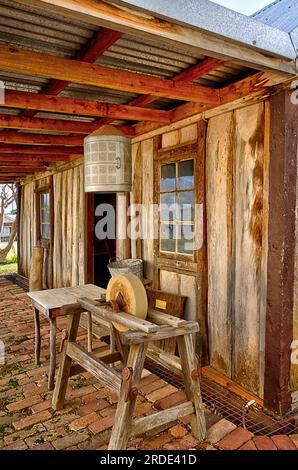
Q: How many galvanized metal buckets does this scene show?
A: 1